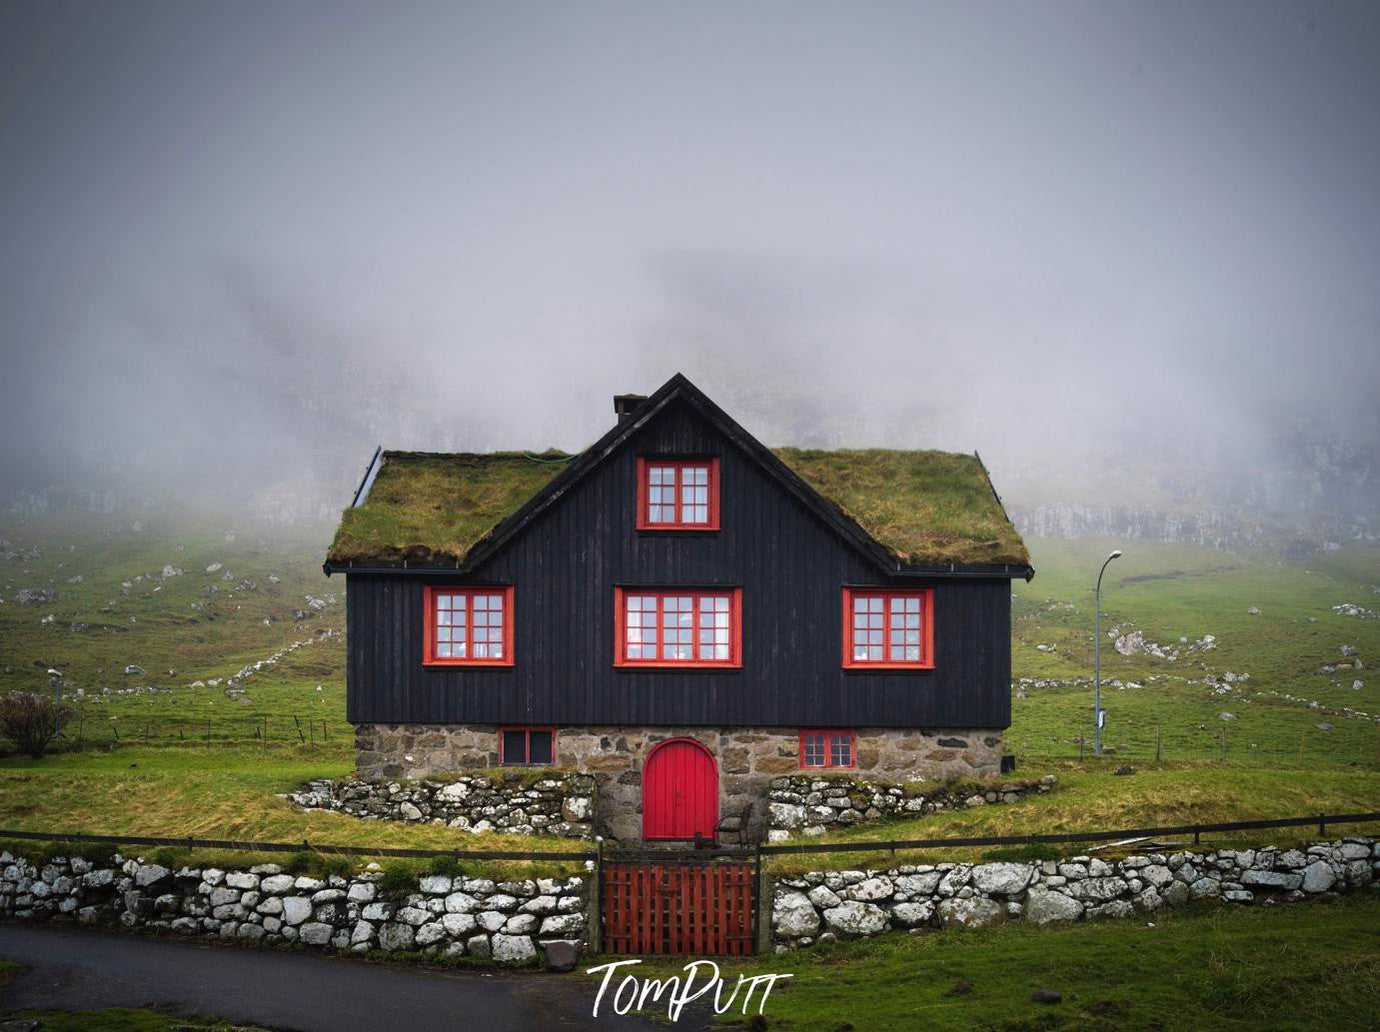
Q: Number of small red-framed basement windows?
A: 2